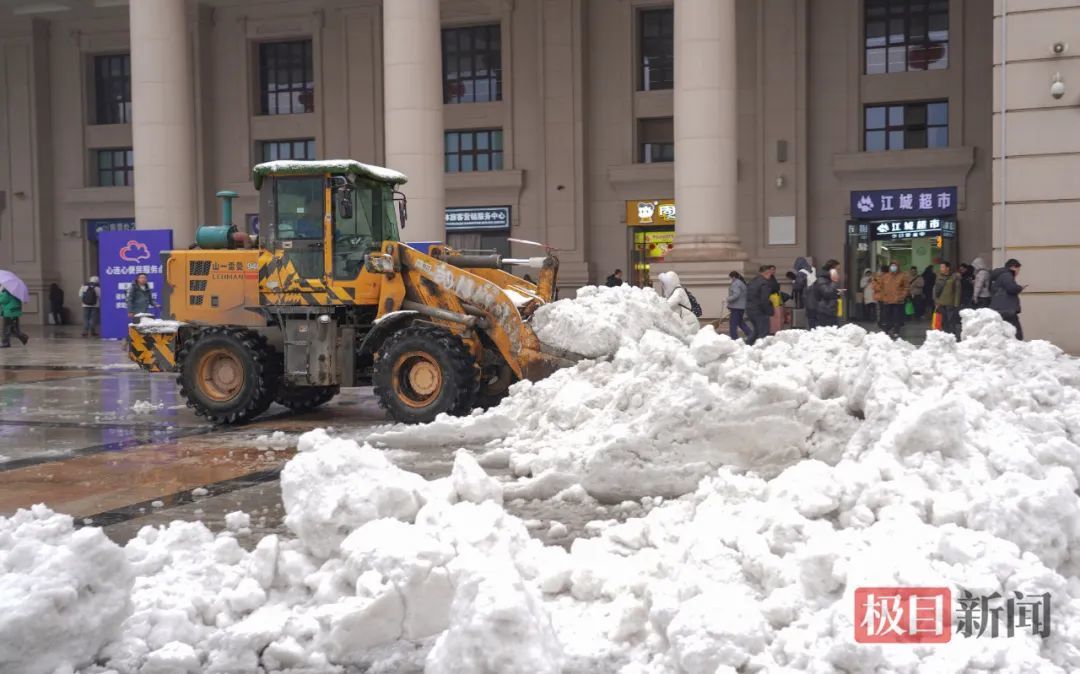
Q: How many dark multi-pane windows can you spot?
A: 10